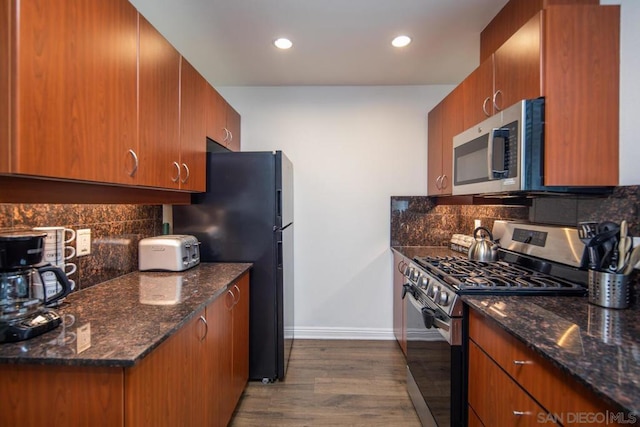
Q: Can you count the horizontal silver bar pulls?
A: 2